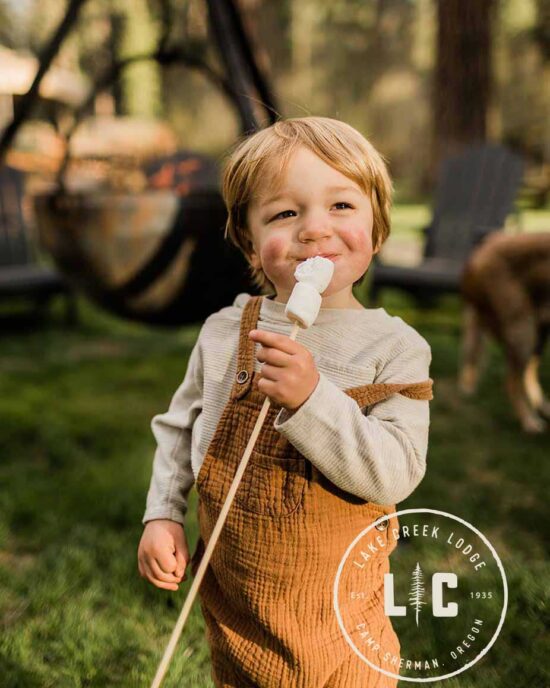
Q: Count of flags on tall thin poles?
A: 0